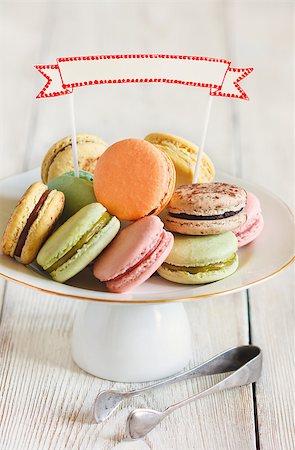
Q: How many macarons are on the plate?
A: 10